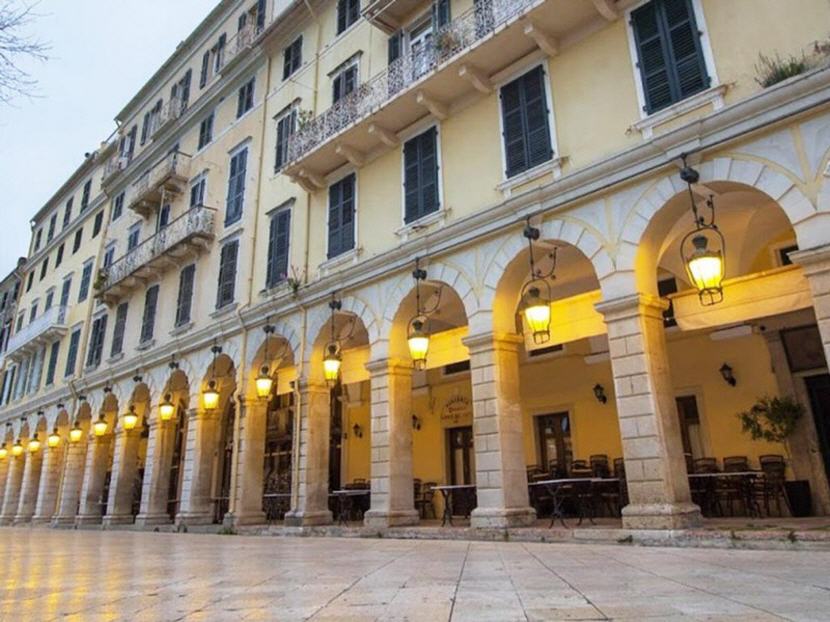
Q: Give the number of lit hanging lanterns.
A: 14